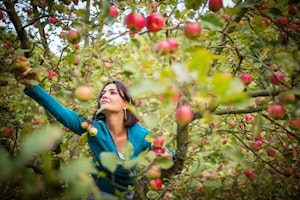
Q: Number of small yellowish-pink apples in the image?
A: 3